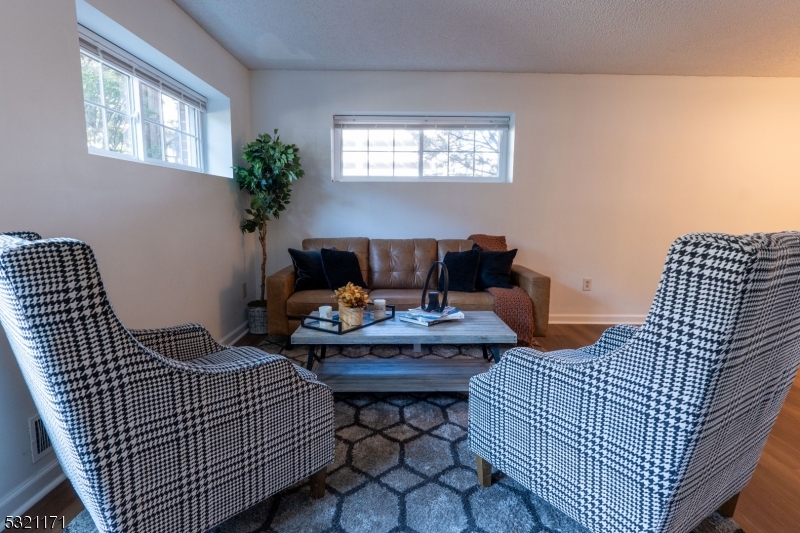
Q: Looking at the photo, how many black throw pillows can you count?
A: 4